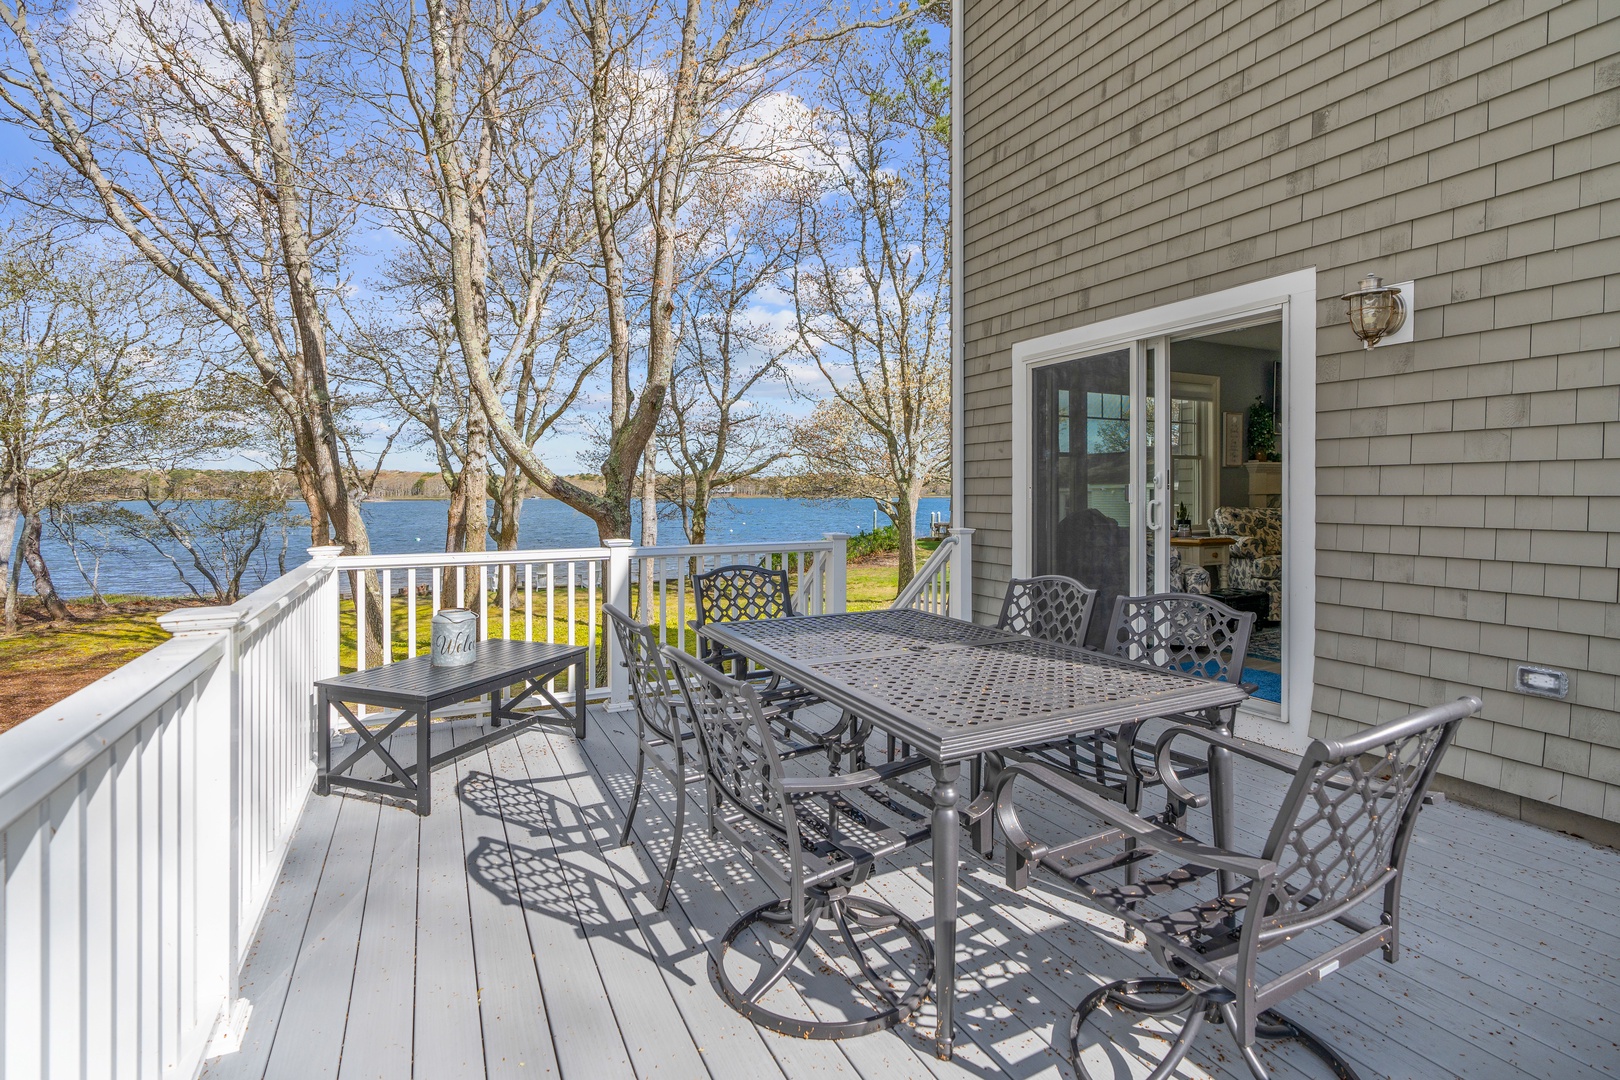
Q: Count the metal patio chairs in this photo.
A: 6